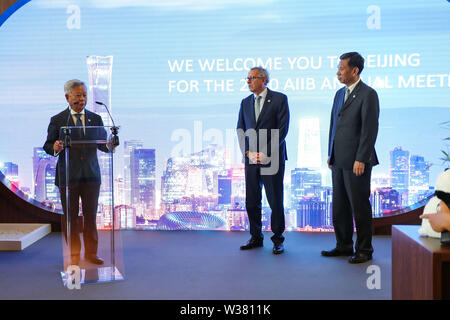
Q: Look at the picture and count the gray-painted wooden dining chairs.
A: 0